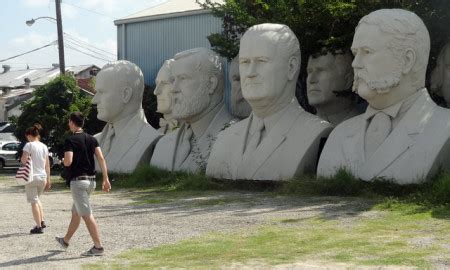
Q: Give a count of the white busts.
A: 8